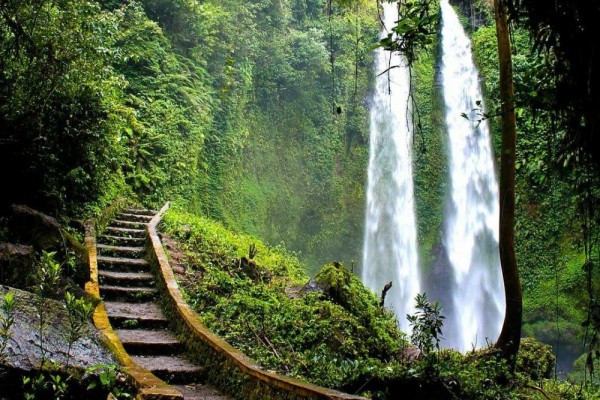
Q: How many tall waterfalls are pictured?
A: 2